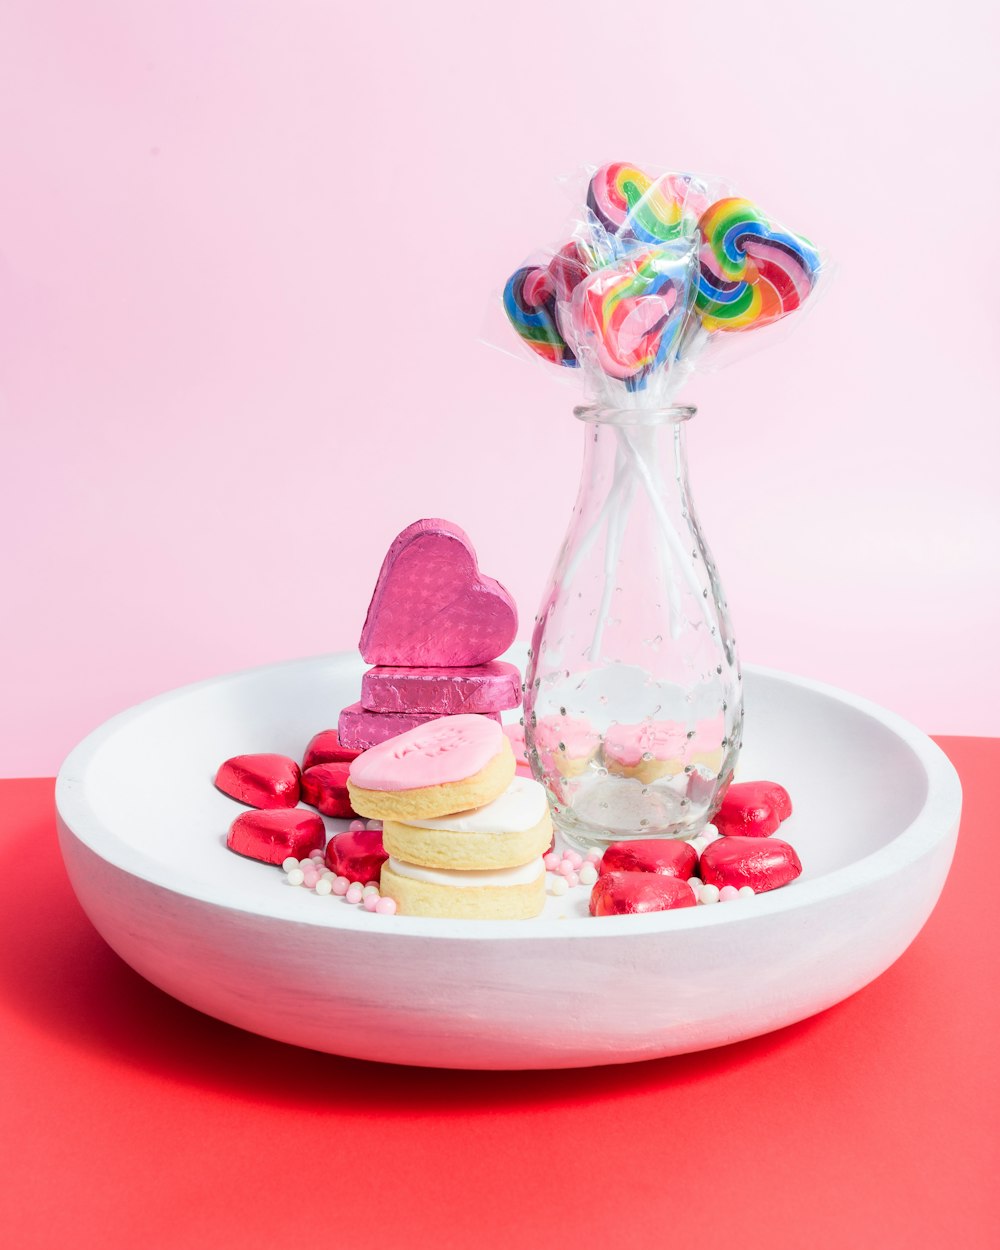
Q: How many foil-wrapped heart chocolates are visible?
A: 12